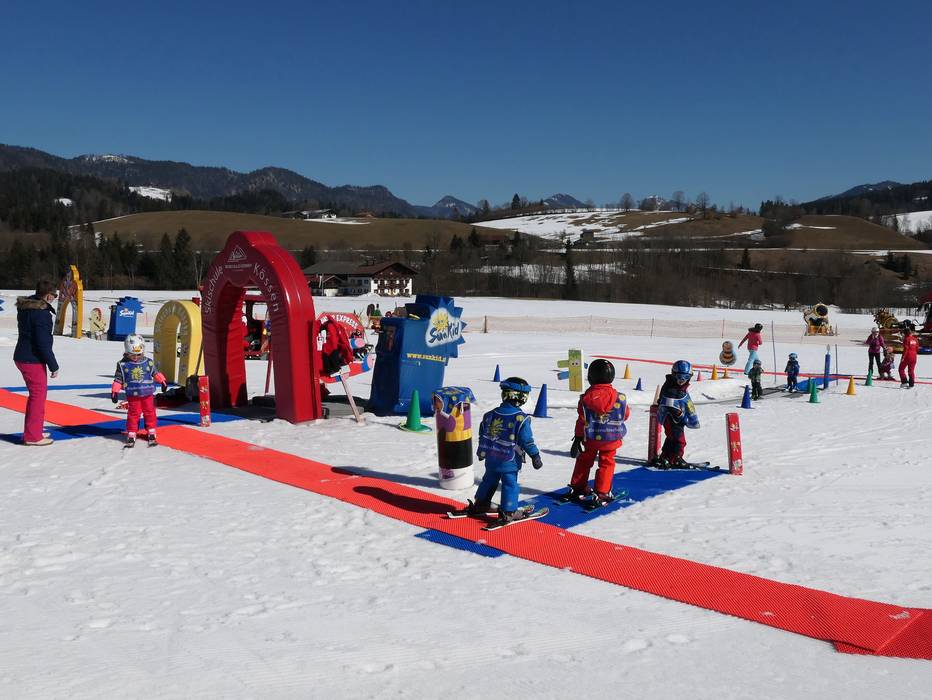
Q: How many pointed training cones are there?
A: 13